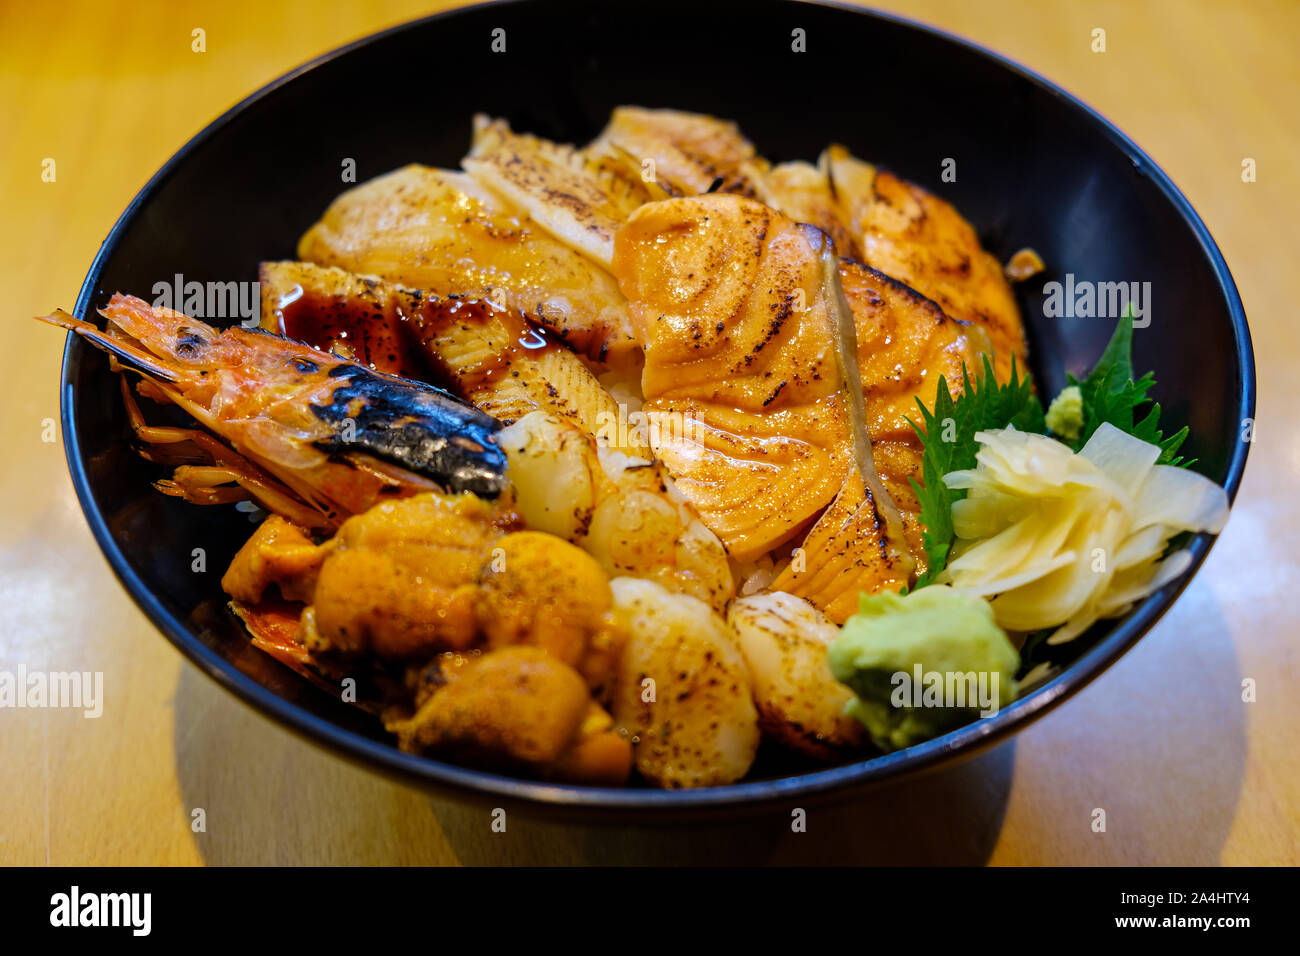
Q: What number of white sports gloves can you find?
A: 0